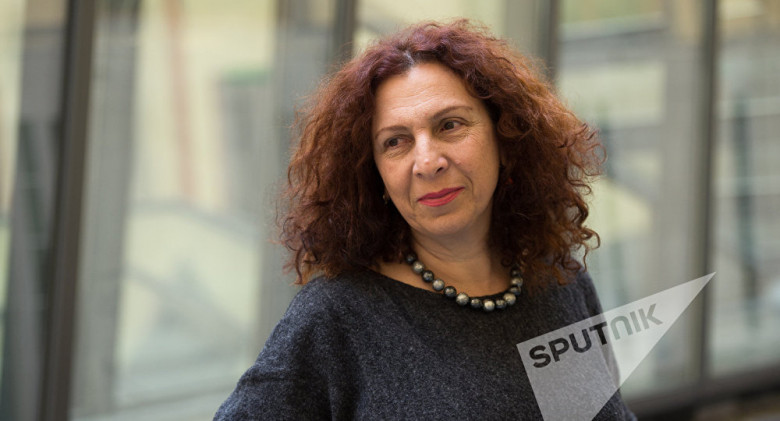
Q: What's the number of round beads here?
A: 13